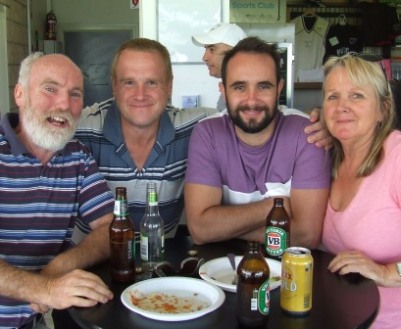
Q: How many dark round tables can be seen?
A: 1